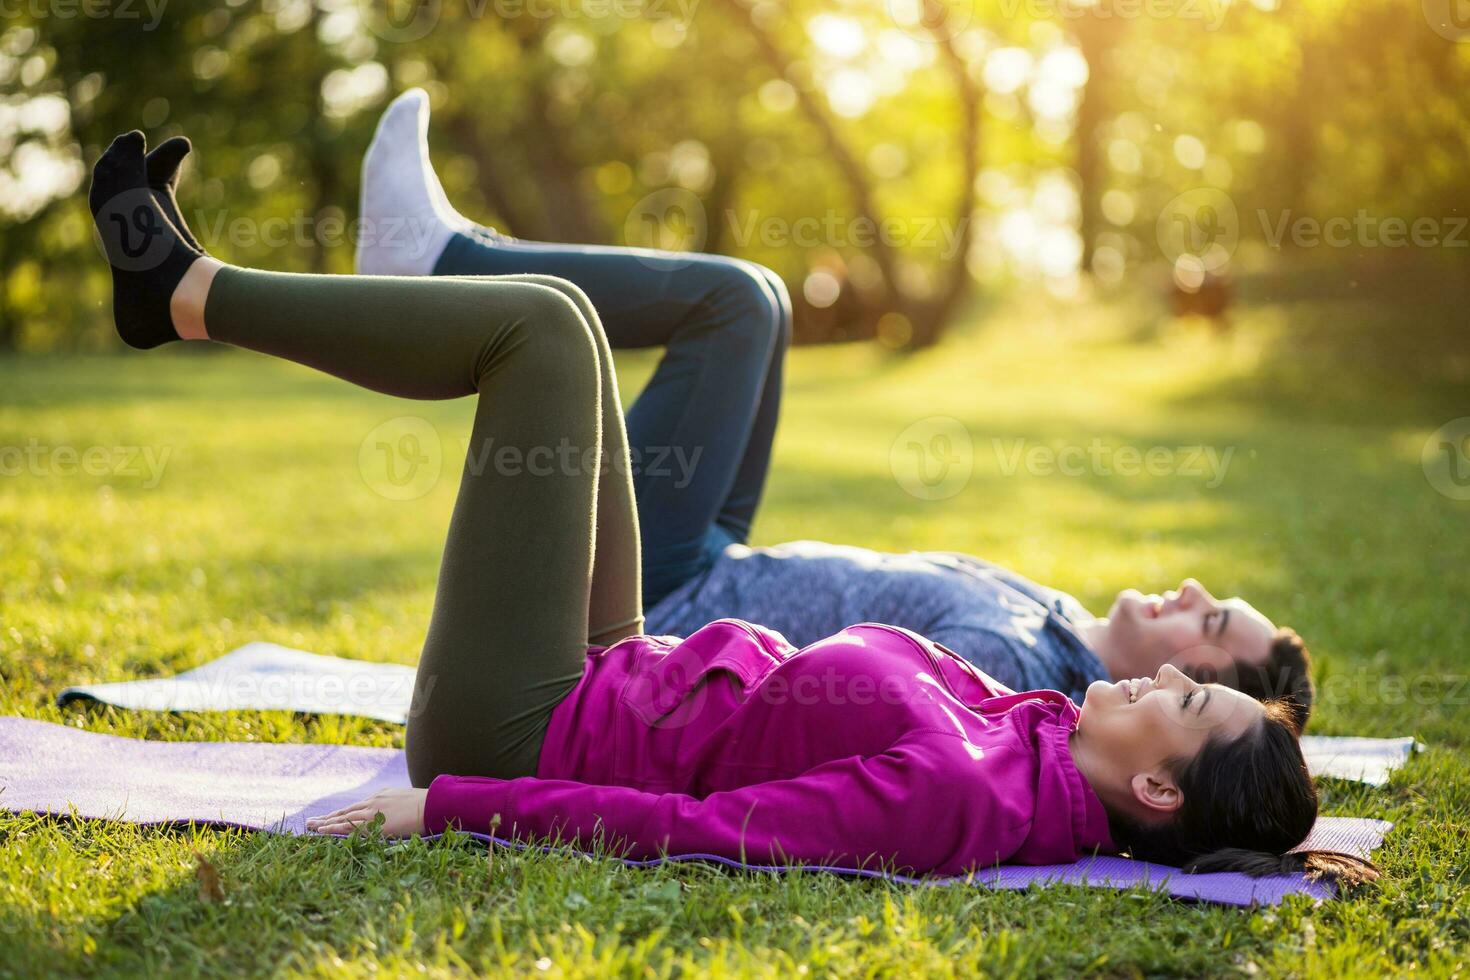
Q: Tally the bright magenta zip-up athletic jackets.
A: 1